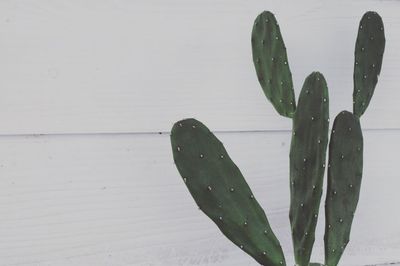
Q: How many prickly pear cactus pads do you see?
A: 5